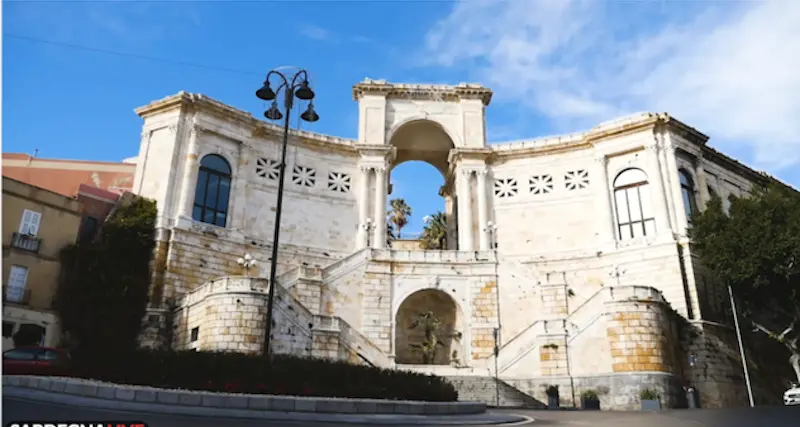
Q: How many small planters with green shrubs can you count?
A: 3